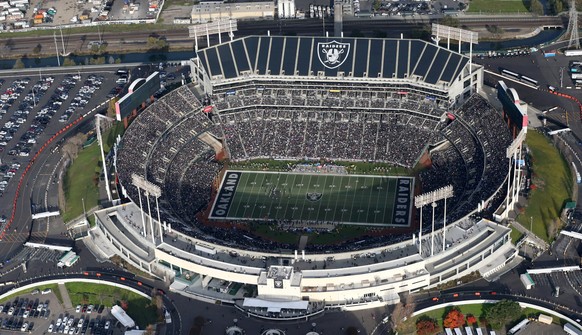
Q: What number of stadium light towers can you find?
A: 6